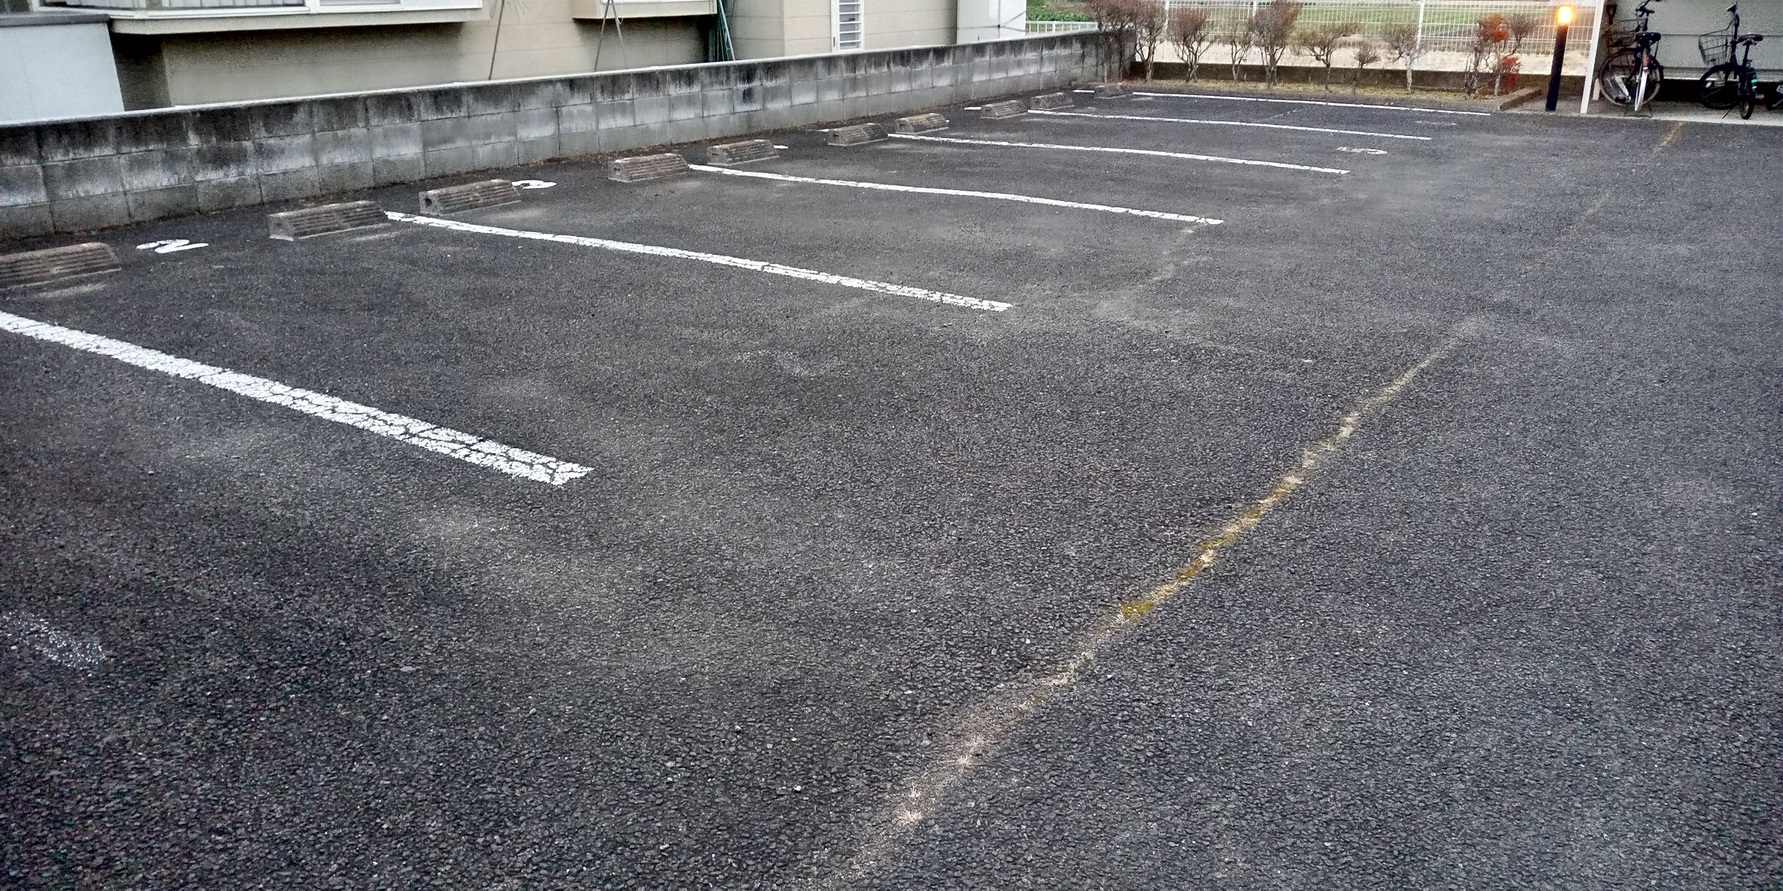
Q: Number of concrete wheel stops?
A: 10